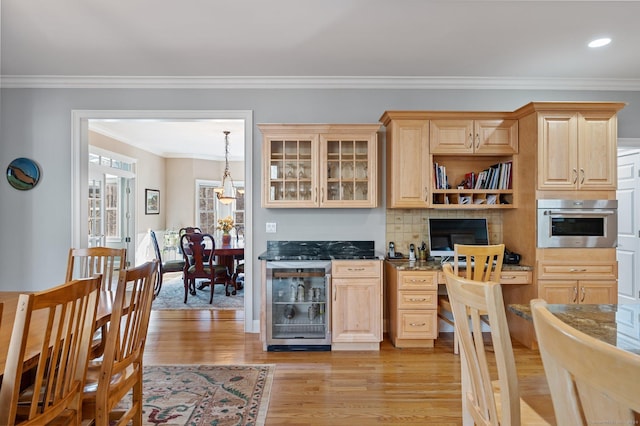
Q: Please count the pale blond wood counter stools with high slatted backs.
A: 3